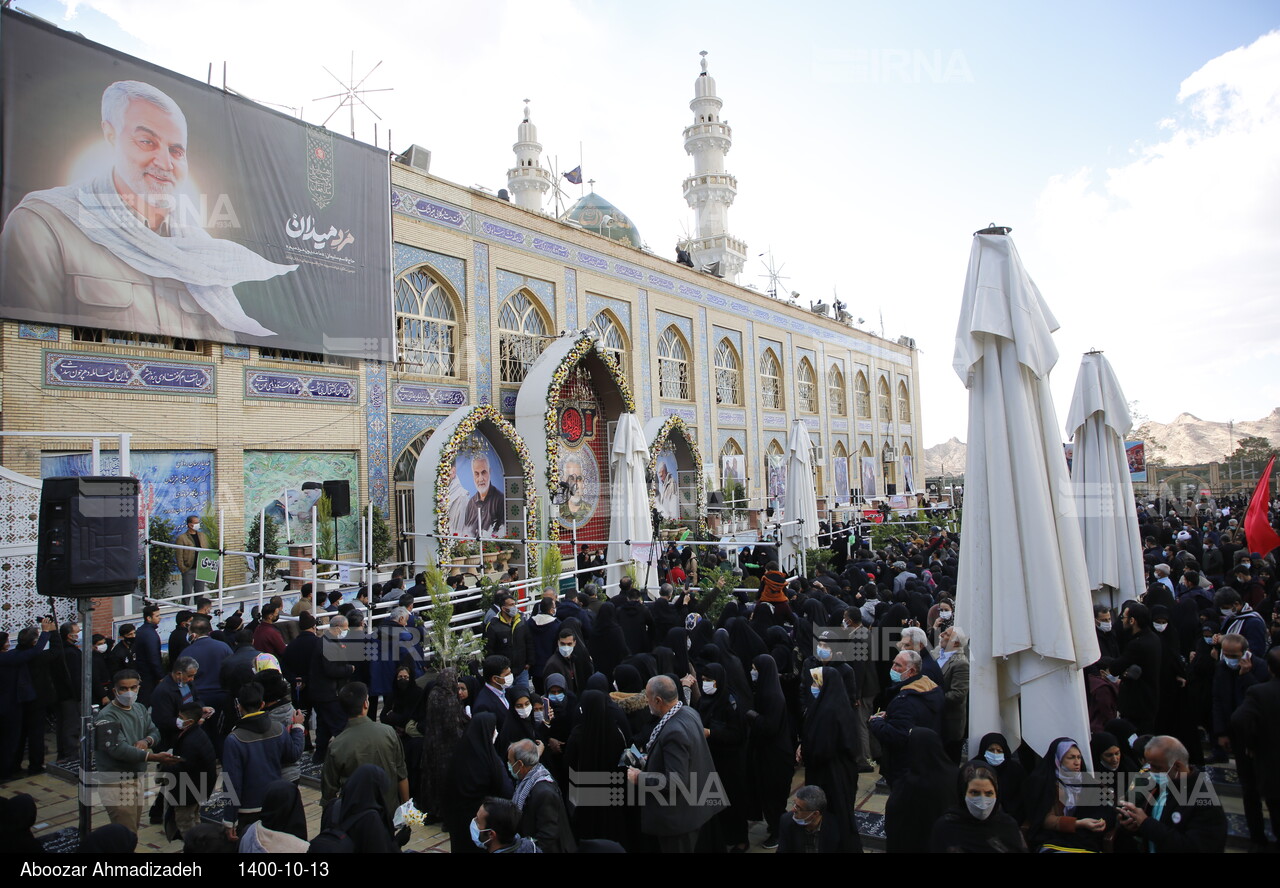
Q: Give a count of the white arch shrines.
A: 3